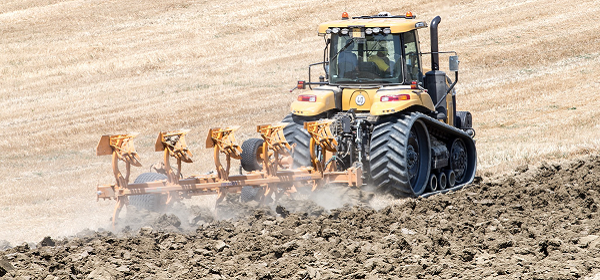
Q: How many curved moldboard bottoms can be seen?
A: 5